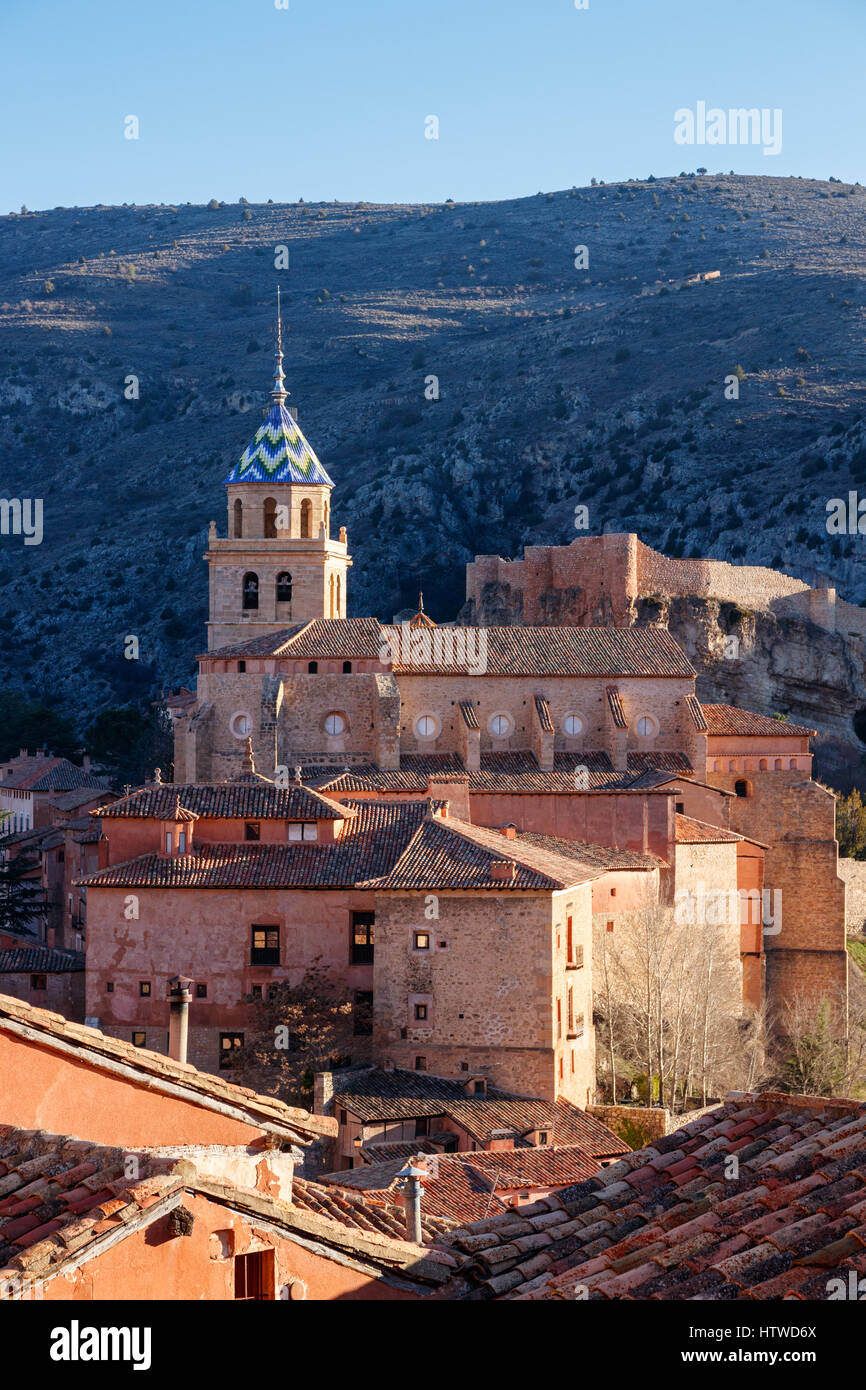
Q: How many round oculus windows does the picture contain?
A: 6